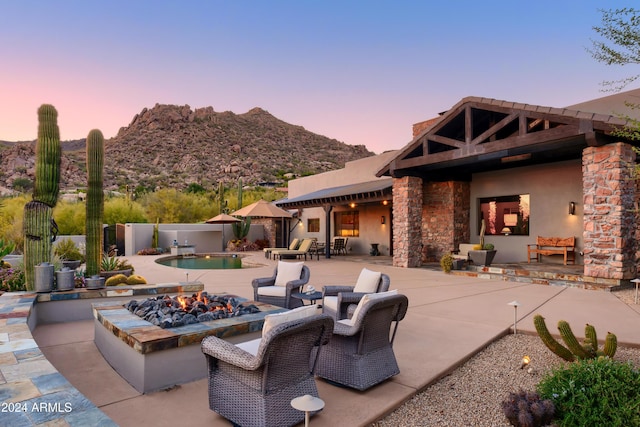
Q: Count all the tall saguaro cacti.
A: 2